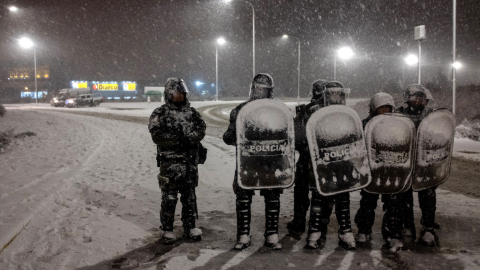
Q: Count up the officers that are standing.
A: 6